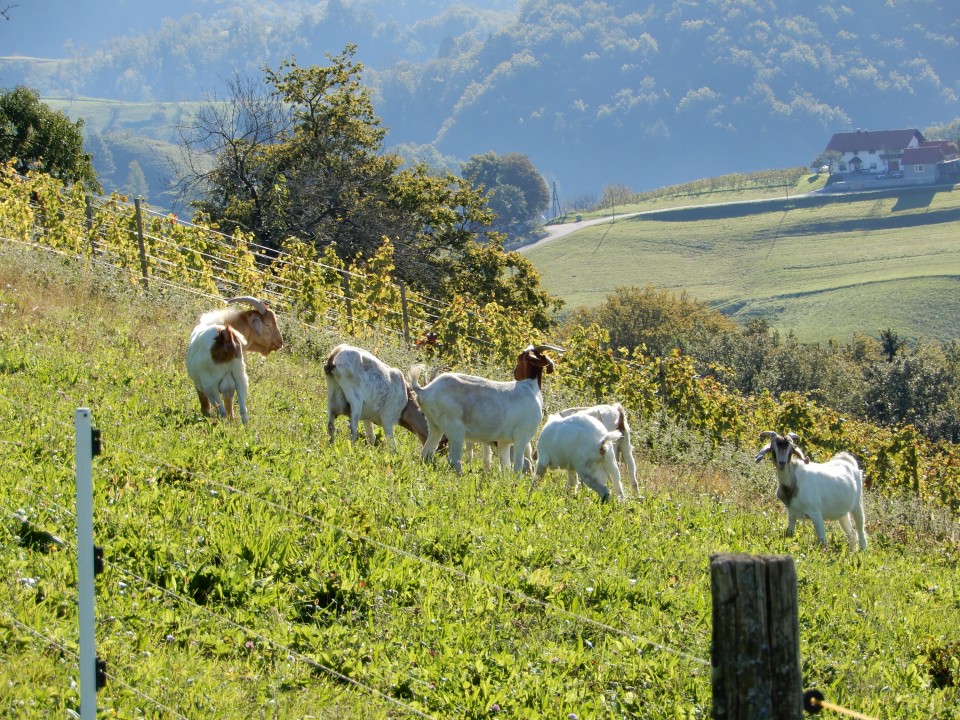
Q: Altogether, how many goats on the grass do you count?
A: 6